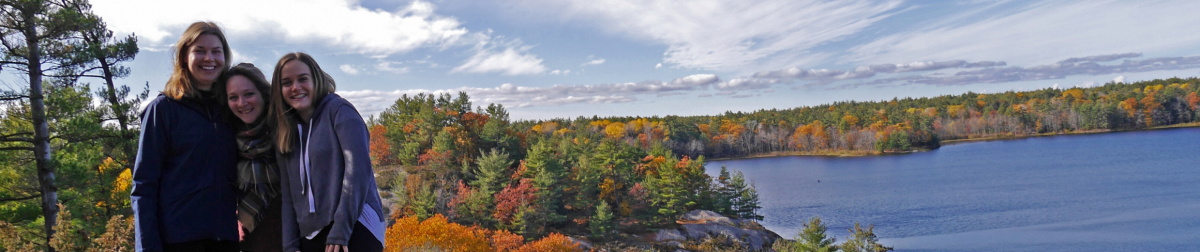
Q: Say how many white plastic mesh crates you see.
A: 0